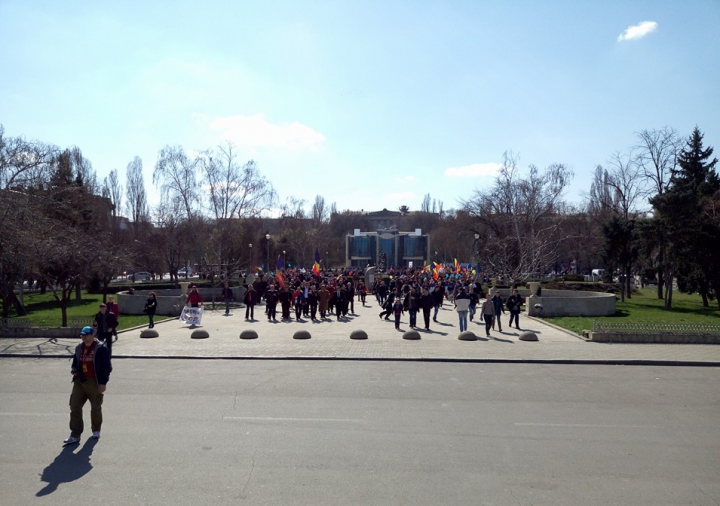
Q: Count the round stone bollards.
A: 8